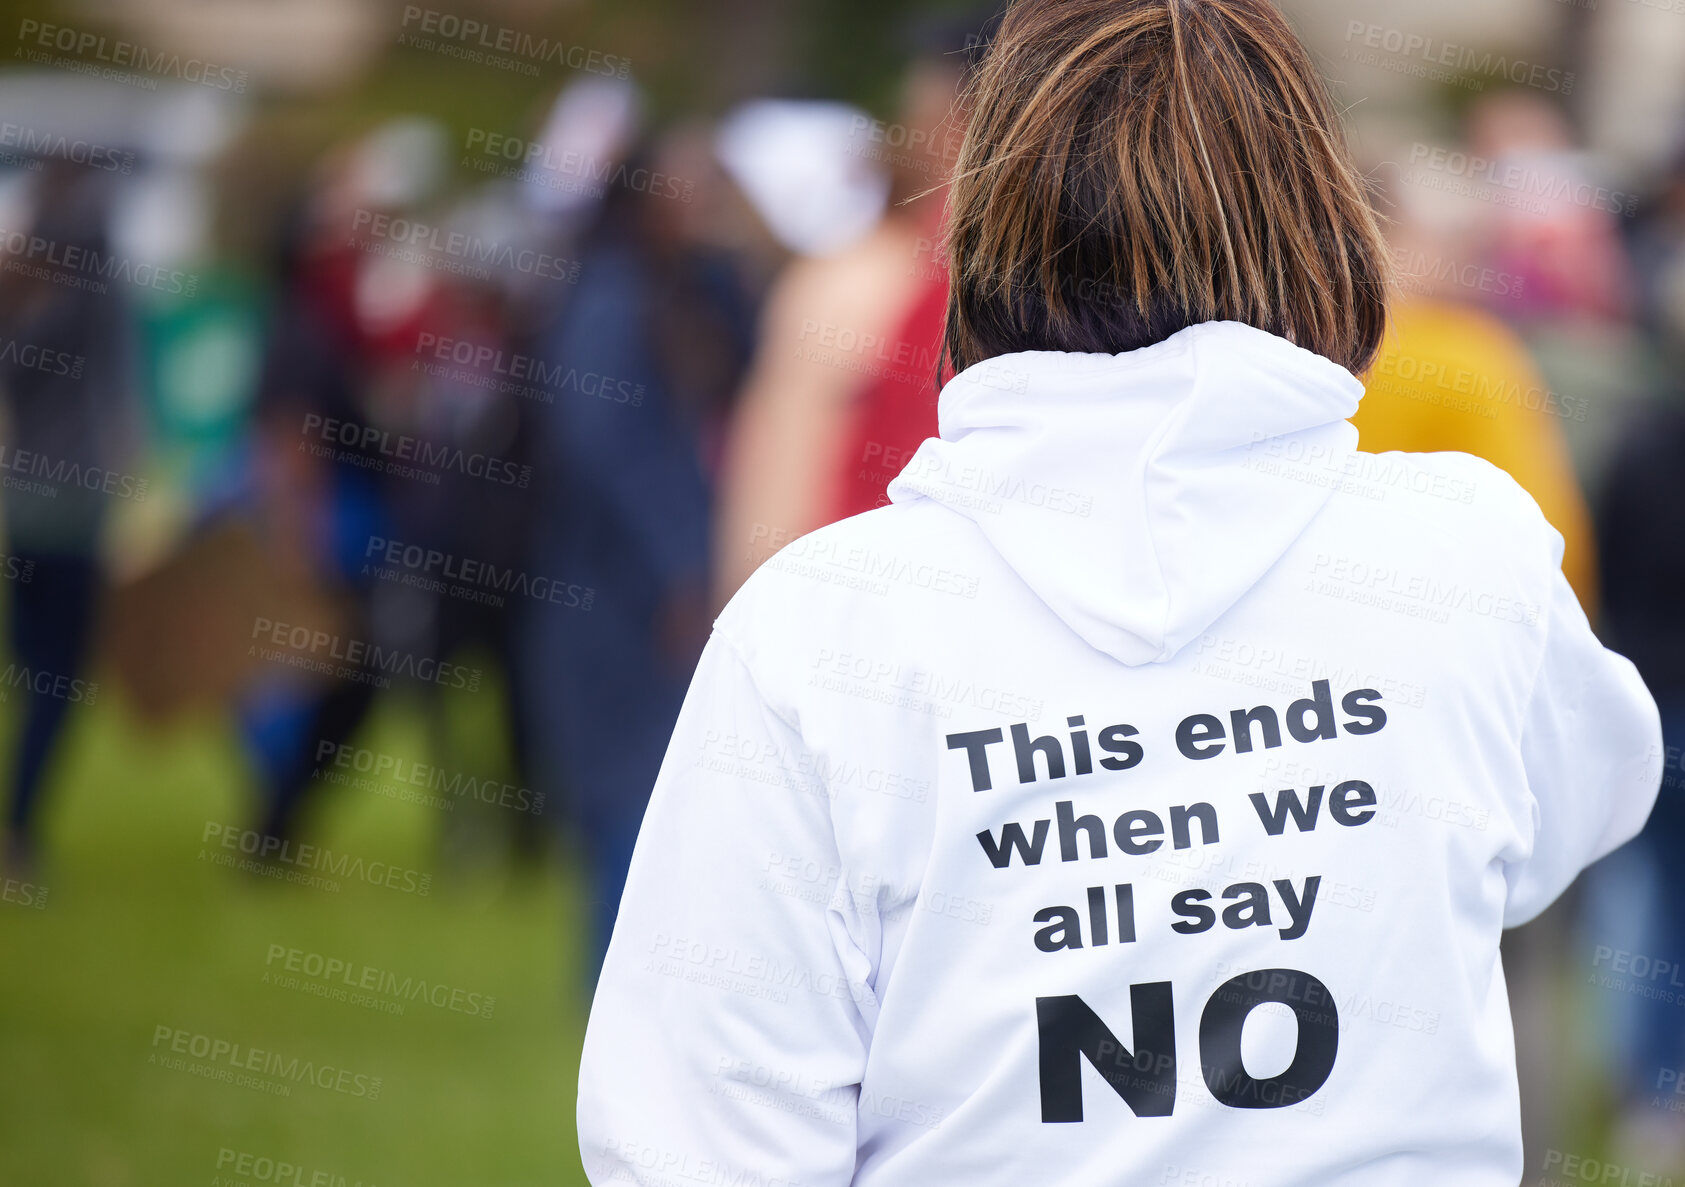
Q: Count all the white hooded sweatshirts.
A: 1